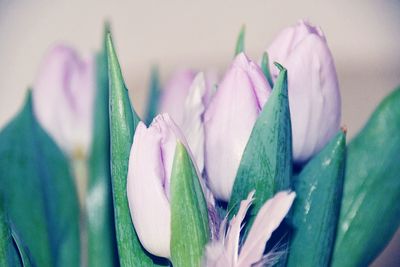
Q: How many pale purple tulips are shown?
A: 5